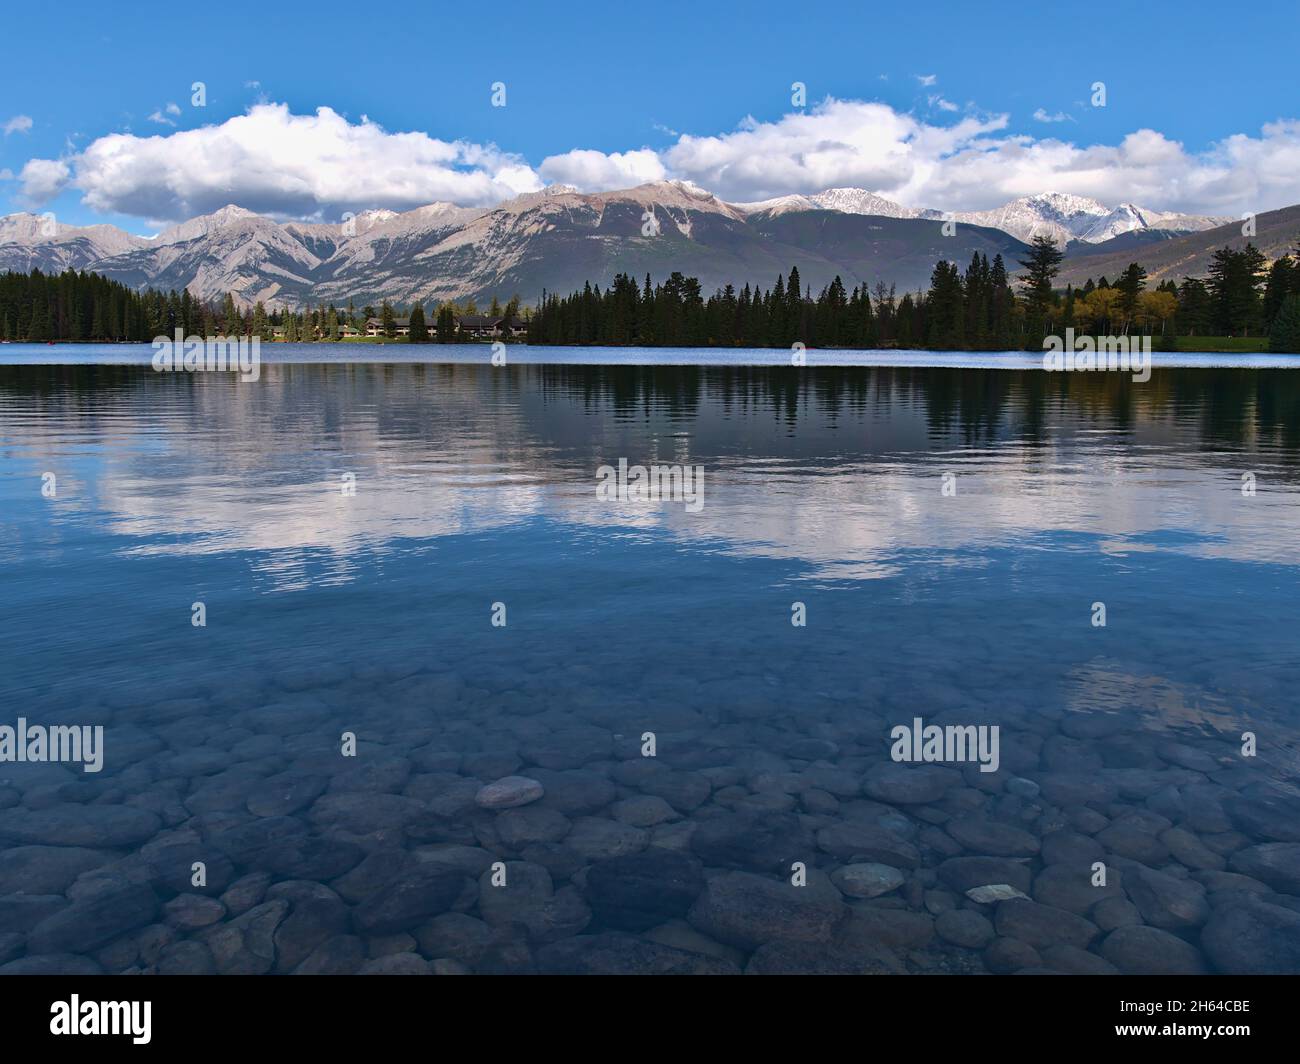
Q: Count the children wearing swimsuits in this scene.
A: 0